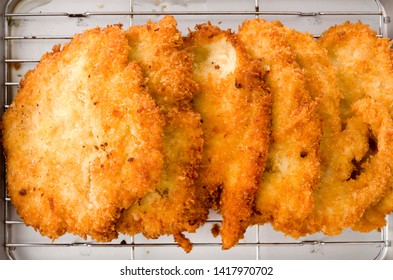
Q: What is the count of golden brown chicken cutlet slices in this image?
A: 6